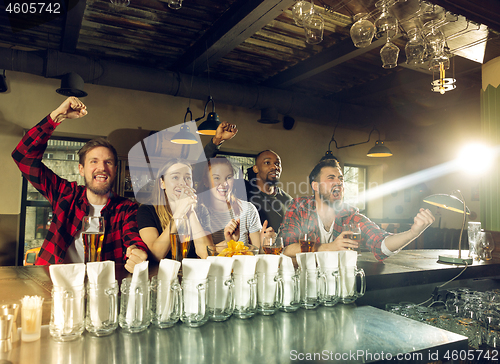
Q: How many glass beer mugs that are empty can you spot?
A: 12